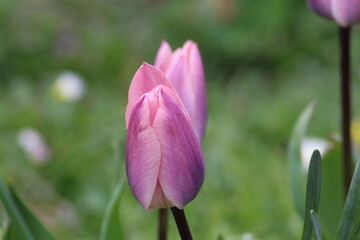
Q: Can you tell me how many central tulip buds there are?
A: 2